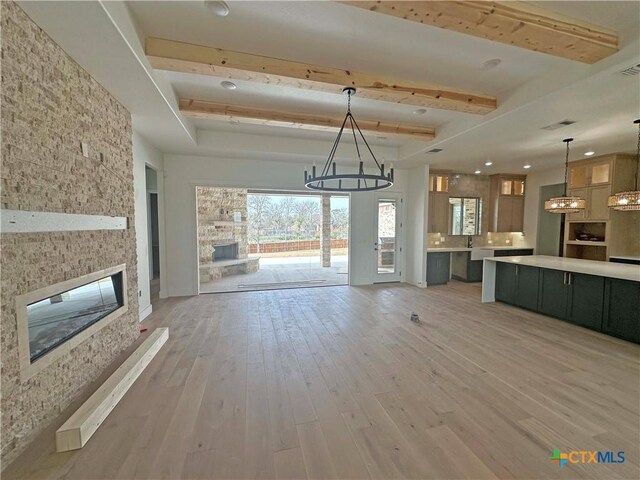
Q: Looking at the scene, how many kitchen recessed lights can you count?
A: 4